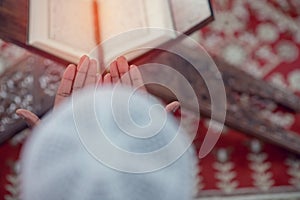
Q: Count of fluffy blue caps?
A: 1